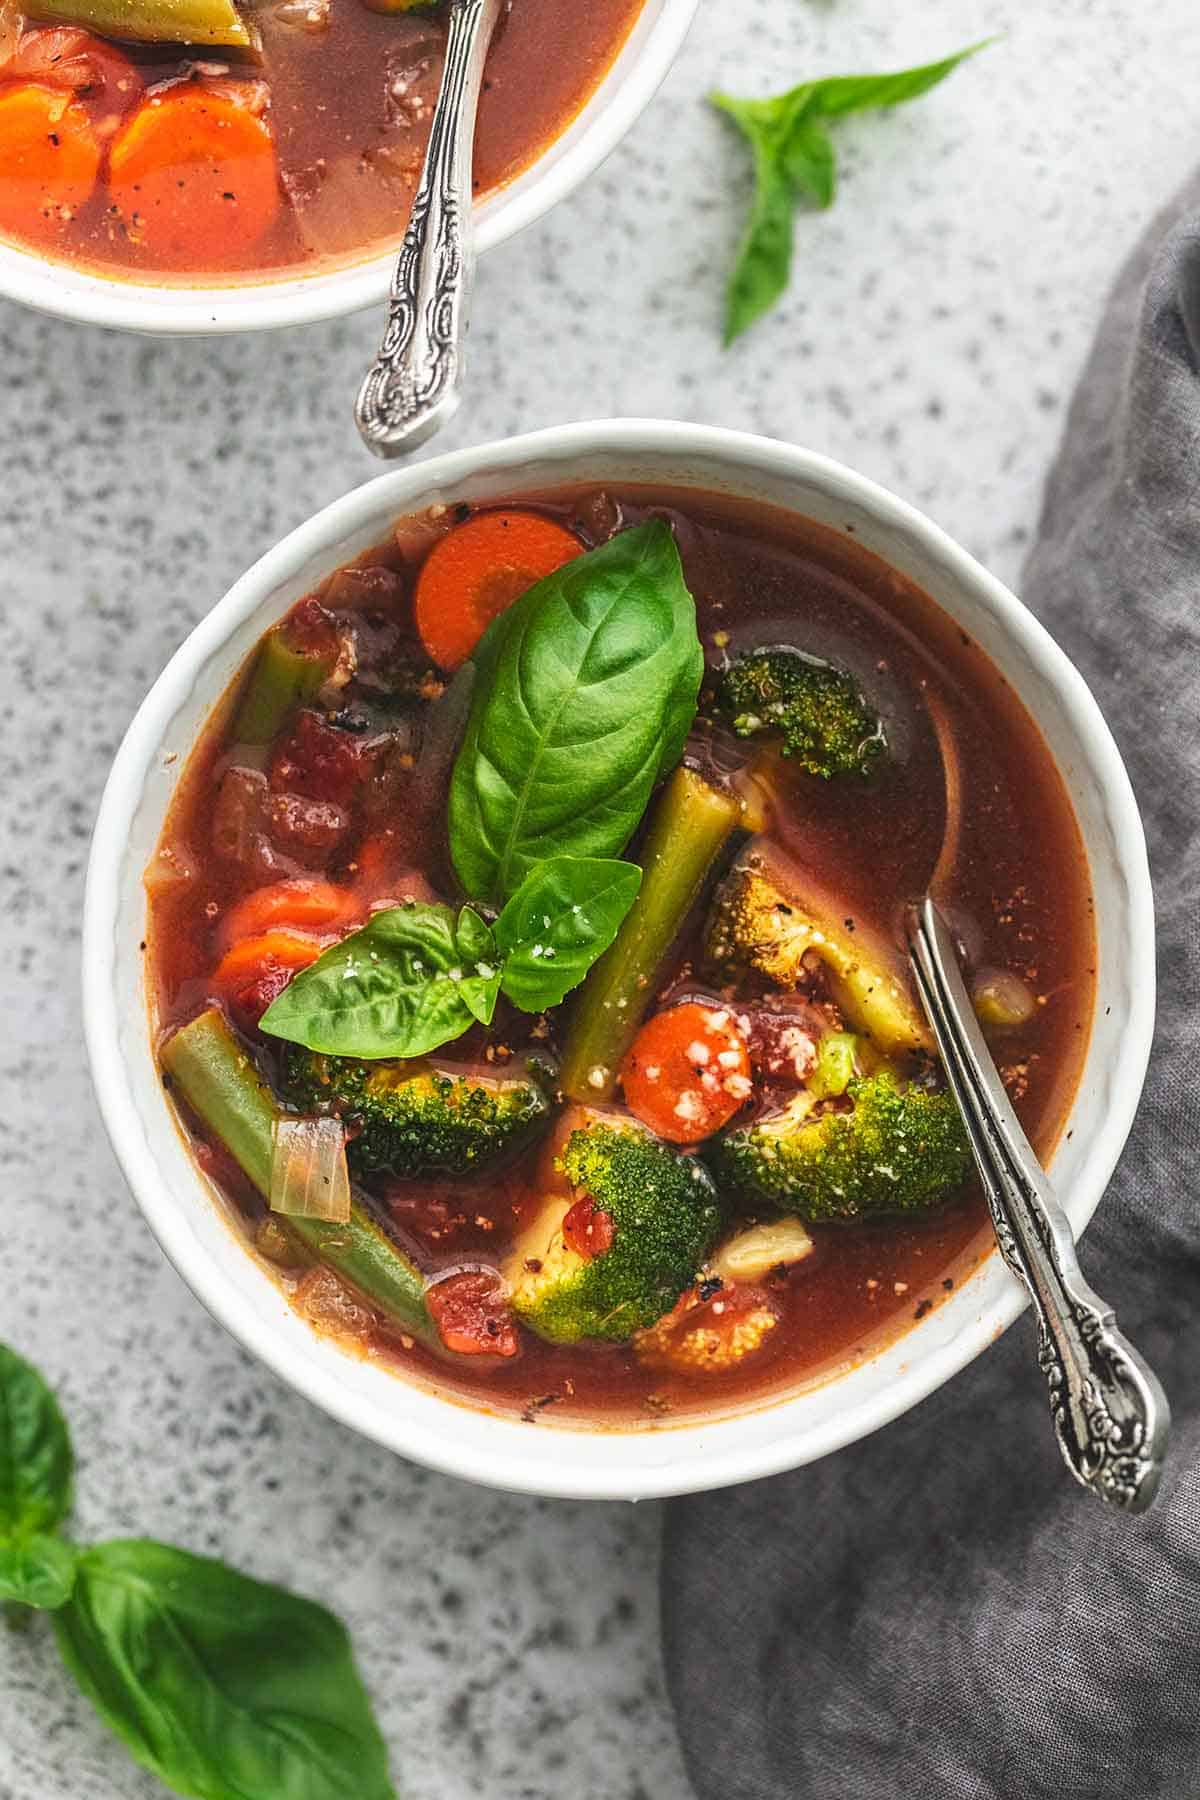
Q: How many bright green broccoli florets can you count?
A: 4